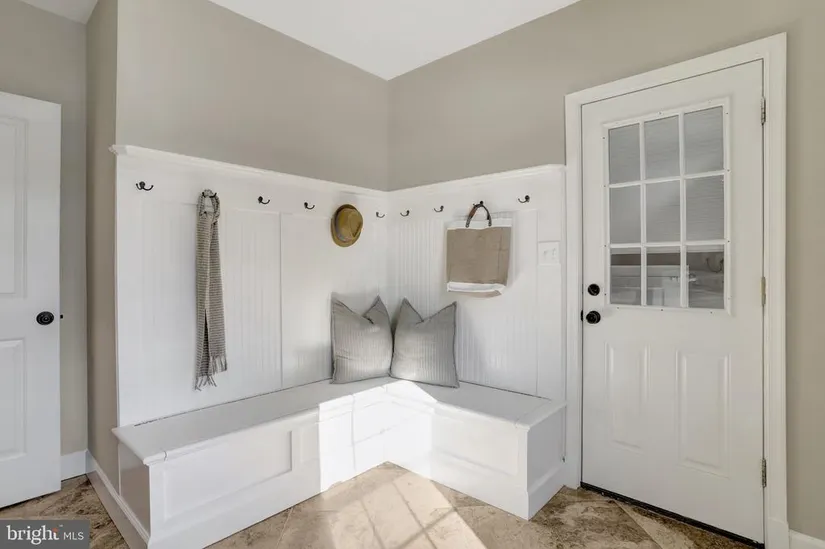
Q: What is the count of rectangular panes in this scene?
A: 9